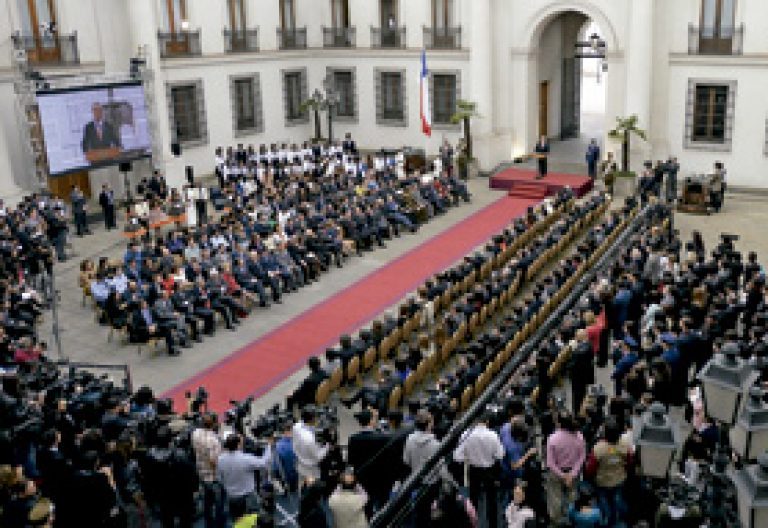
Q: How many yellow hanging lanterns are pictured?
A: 0